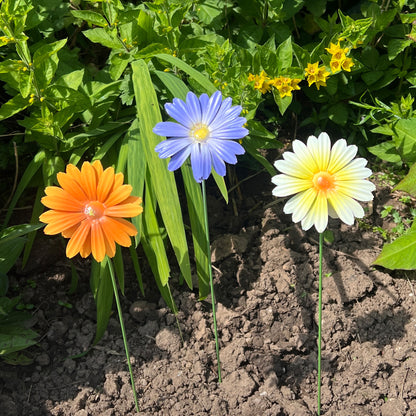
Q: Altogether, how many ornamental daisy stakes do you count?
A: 3